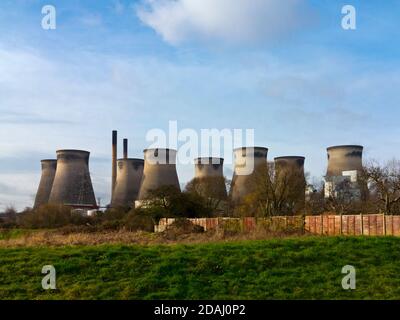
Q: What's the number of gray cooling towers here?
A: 8